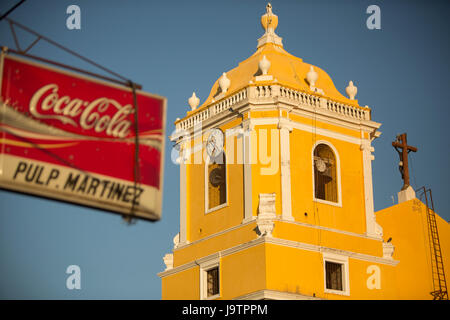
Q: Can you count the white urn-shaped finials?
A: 5